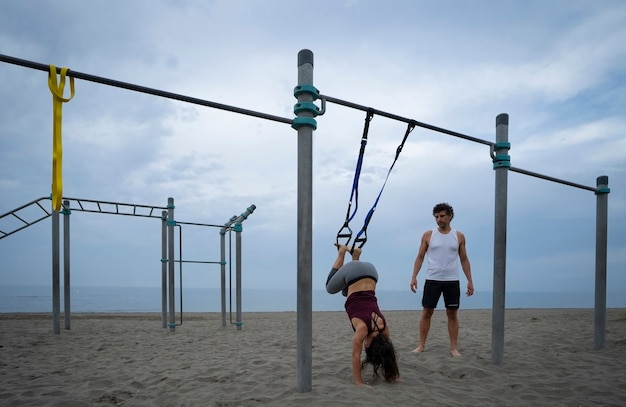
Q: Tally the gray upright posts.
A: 9